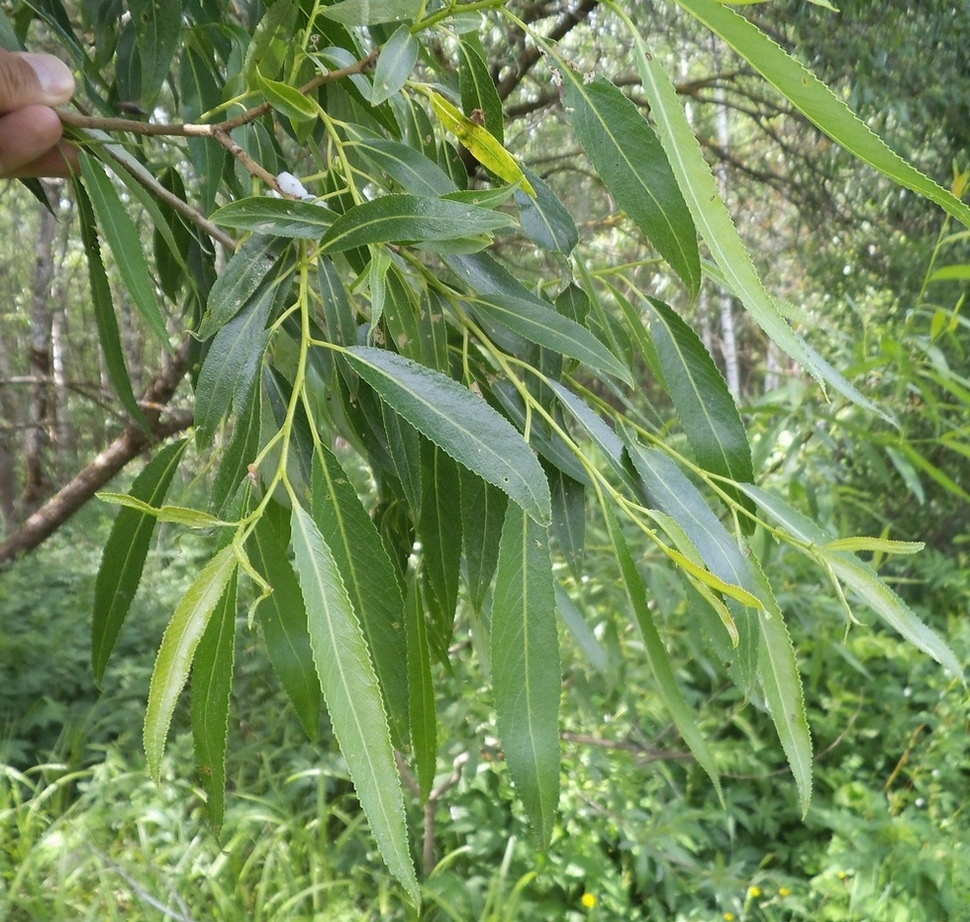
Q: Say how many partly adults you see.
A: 1